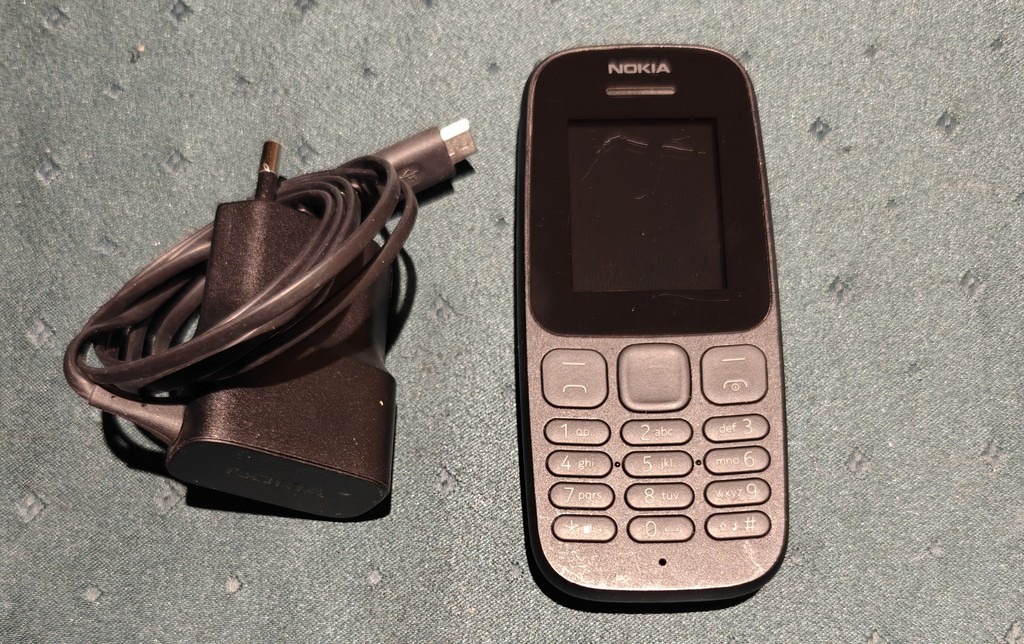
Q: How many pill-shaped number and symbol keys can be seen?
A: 12